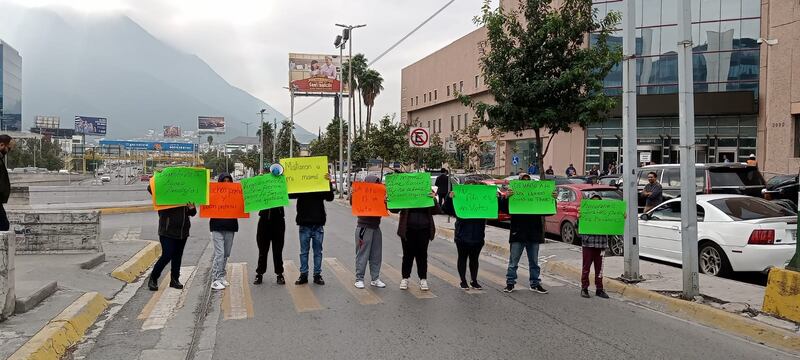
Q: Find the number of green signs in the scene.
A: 6